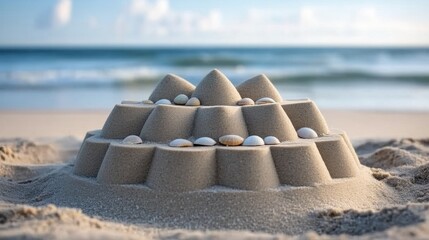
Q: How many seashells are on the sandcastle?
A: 13